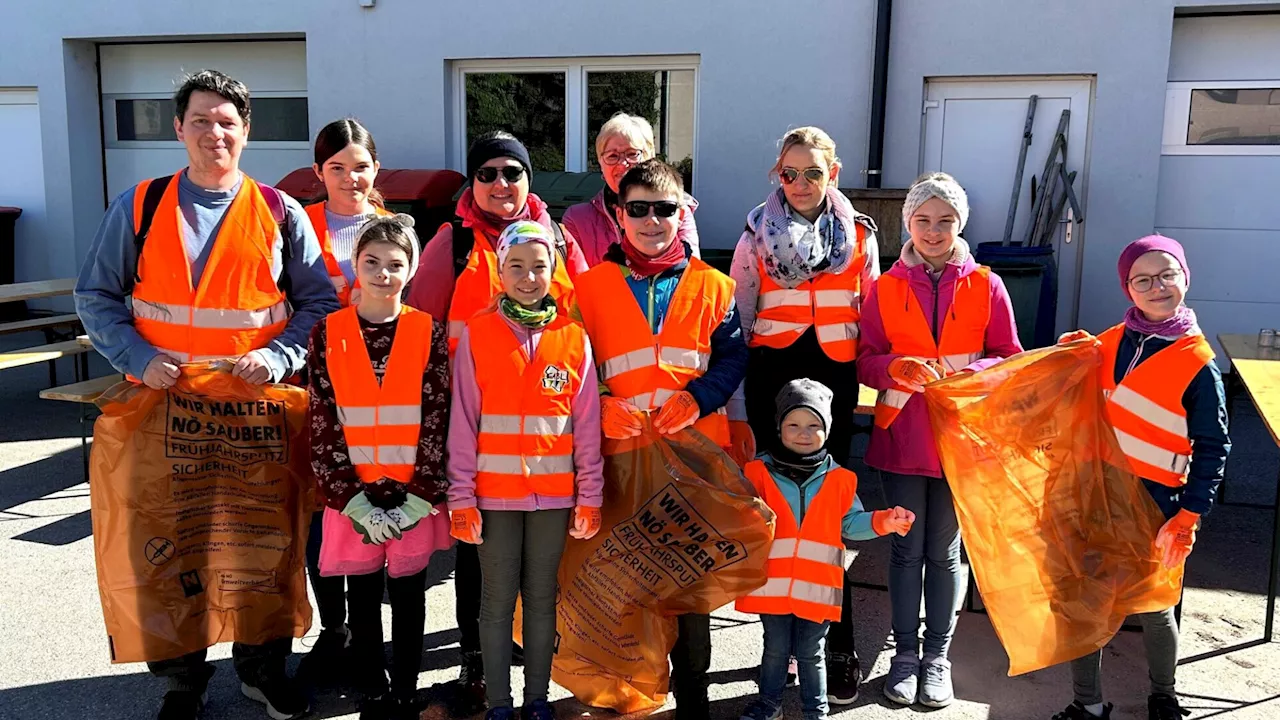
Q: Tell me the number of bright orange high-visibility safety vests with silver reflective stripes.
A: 10